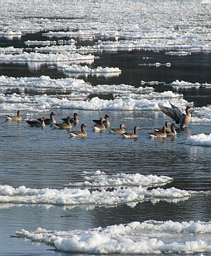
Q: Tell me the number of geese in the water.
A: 14